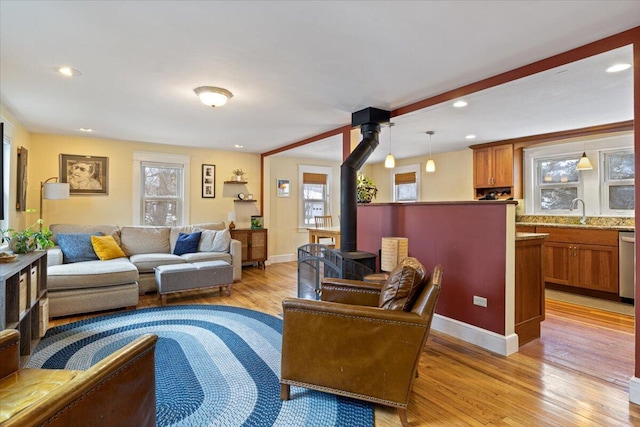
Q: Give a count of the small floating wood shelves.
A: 2